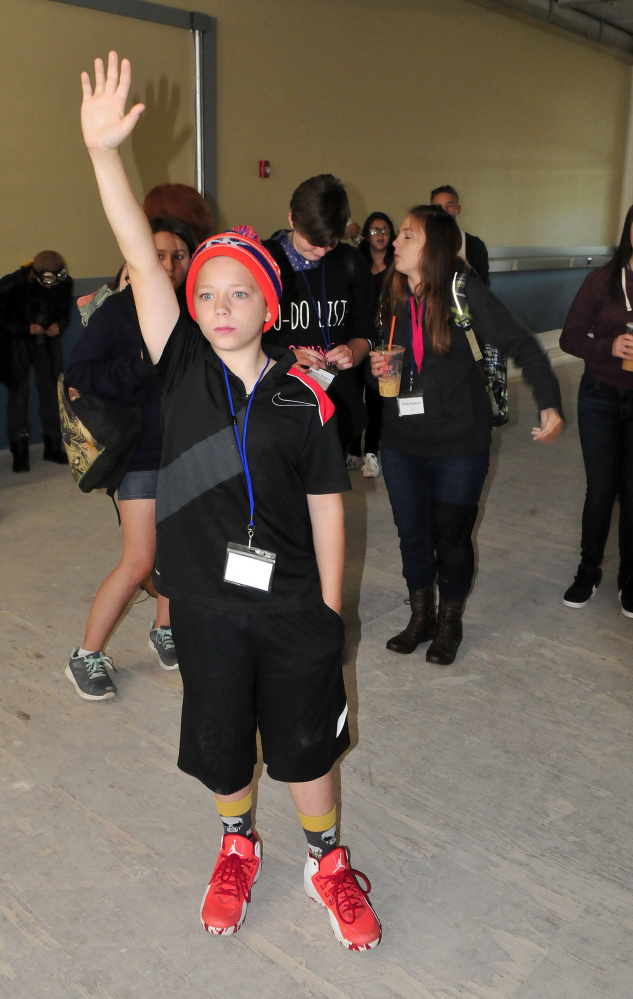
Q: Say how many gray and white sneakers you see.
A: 2